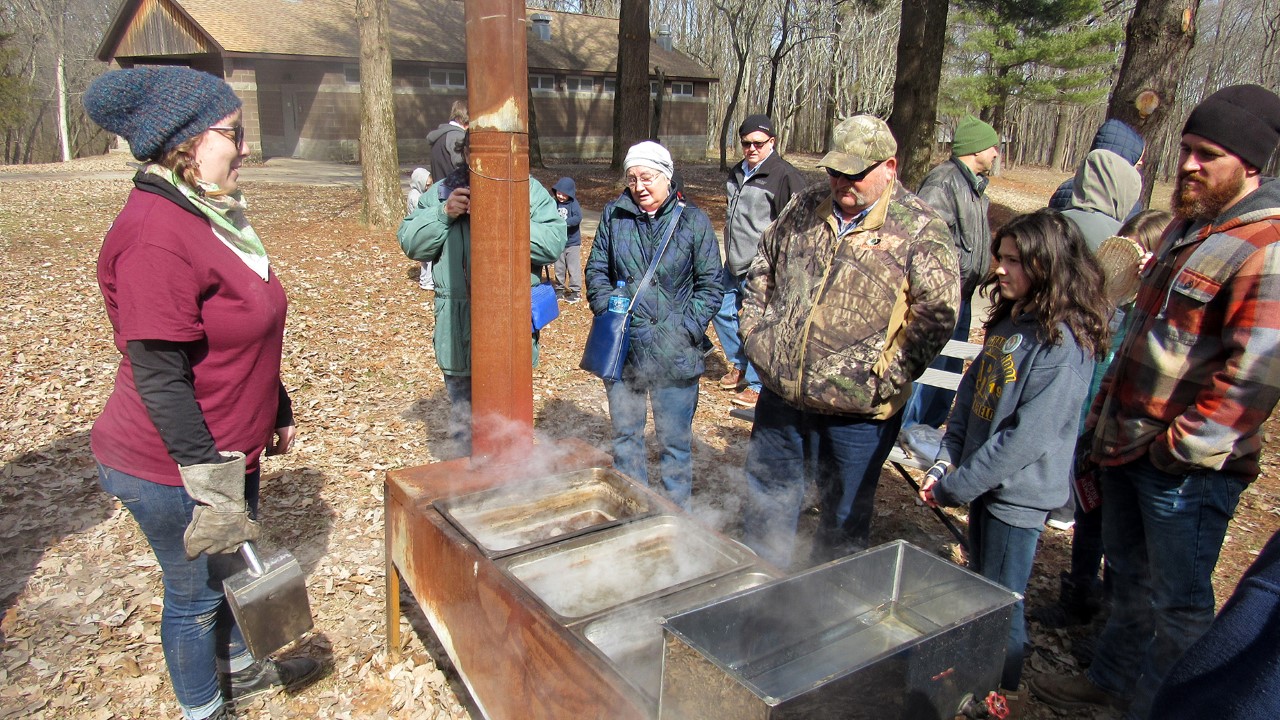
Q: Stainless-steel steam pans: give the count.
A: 3